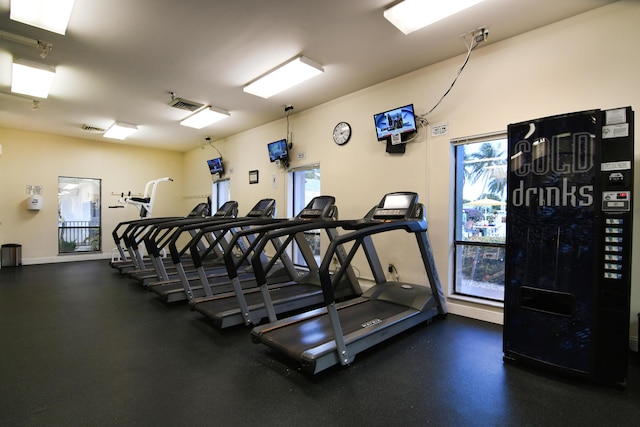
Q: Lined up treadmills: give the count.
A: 5